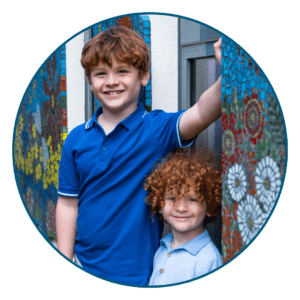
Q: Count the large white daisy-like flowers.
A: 3